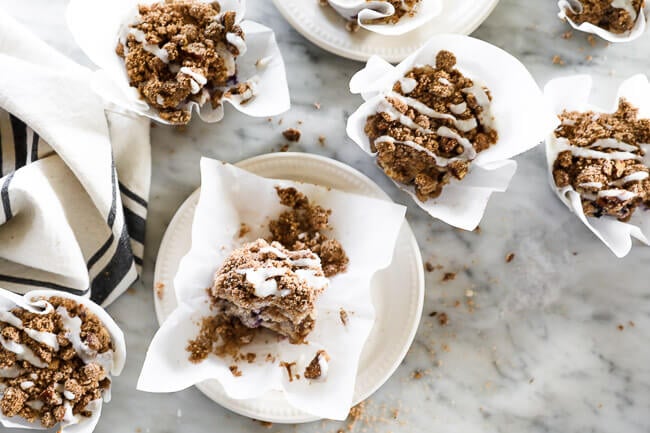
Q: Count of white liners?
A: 7